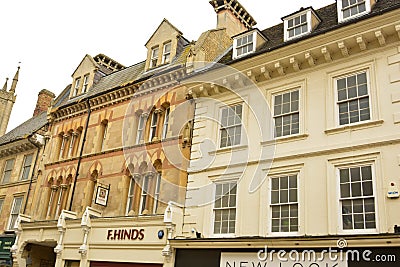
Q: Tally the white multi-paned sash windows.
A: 9